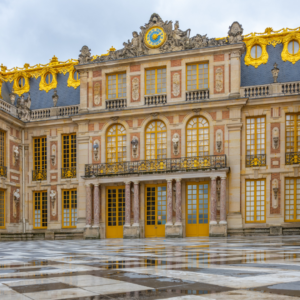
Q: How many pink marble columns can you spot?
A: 8